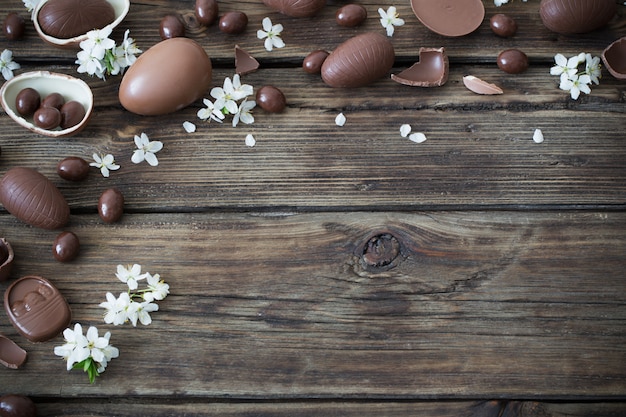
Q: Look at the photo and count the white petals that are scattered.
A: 6